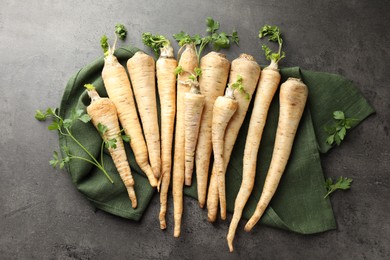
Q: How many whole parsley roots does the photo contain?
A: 11